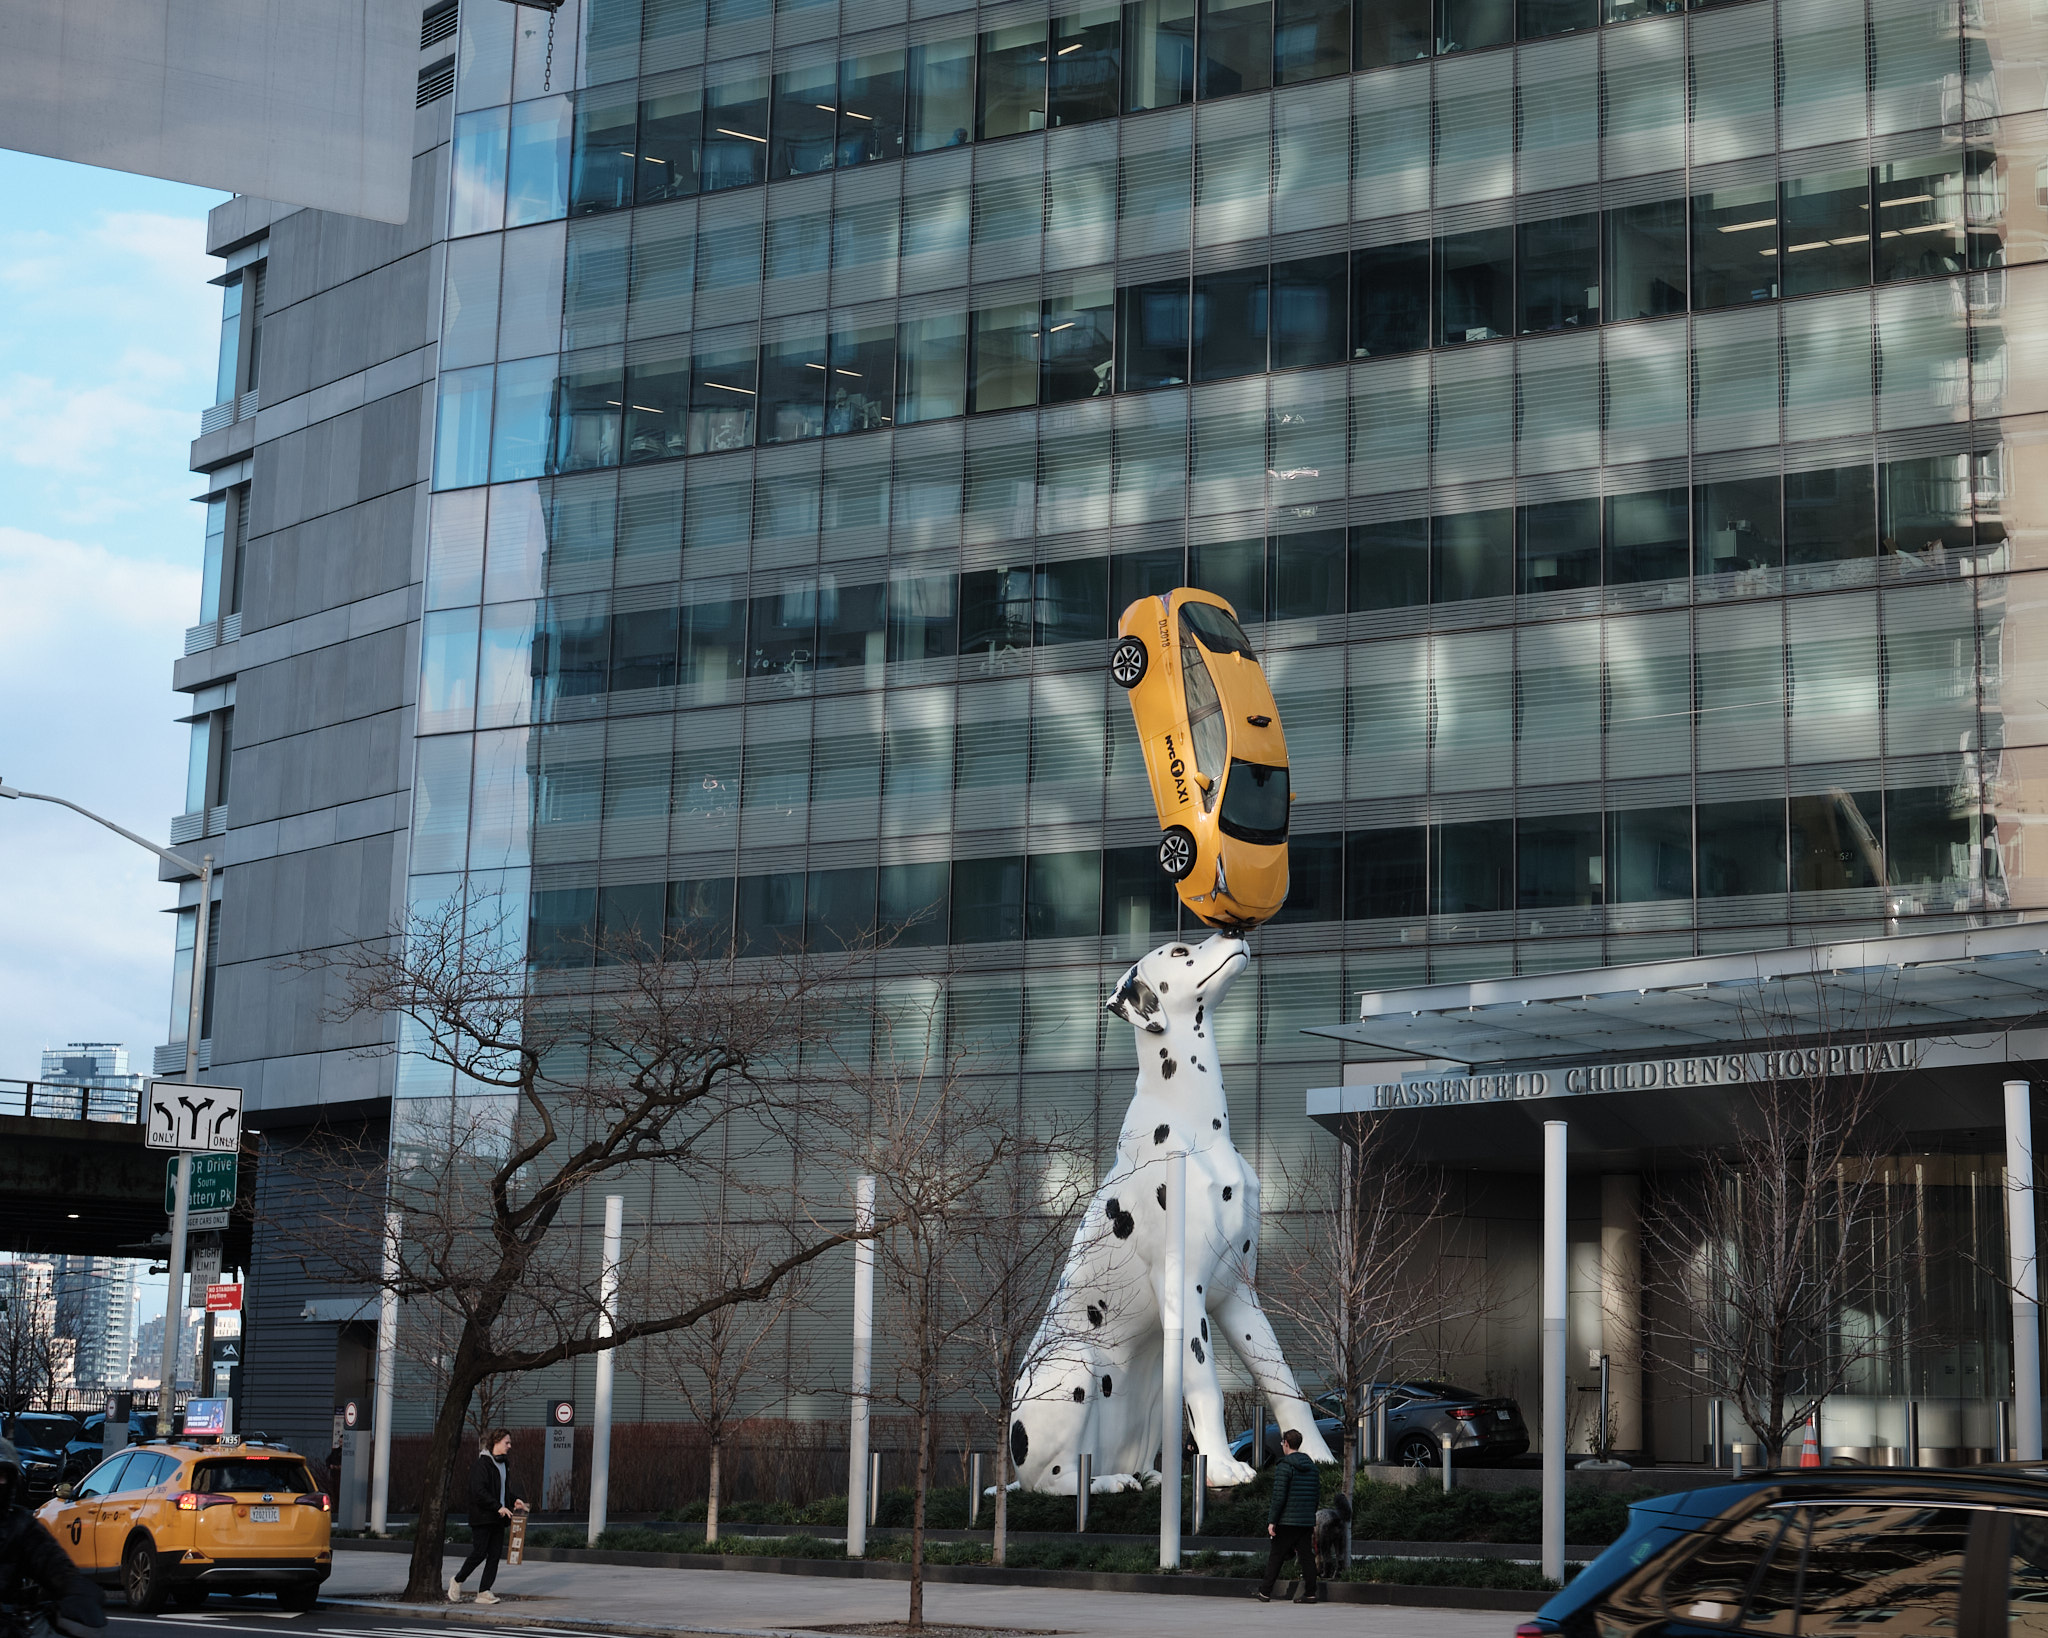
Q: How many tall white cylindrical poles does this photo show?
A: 6